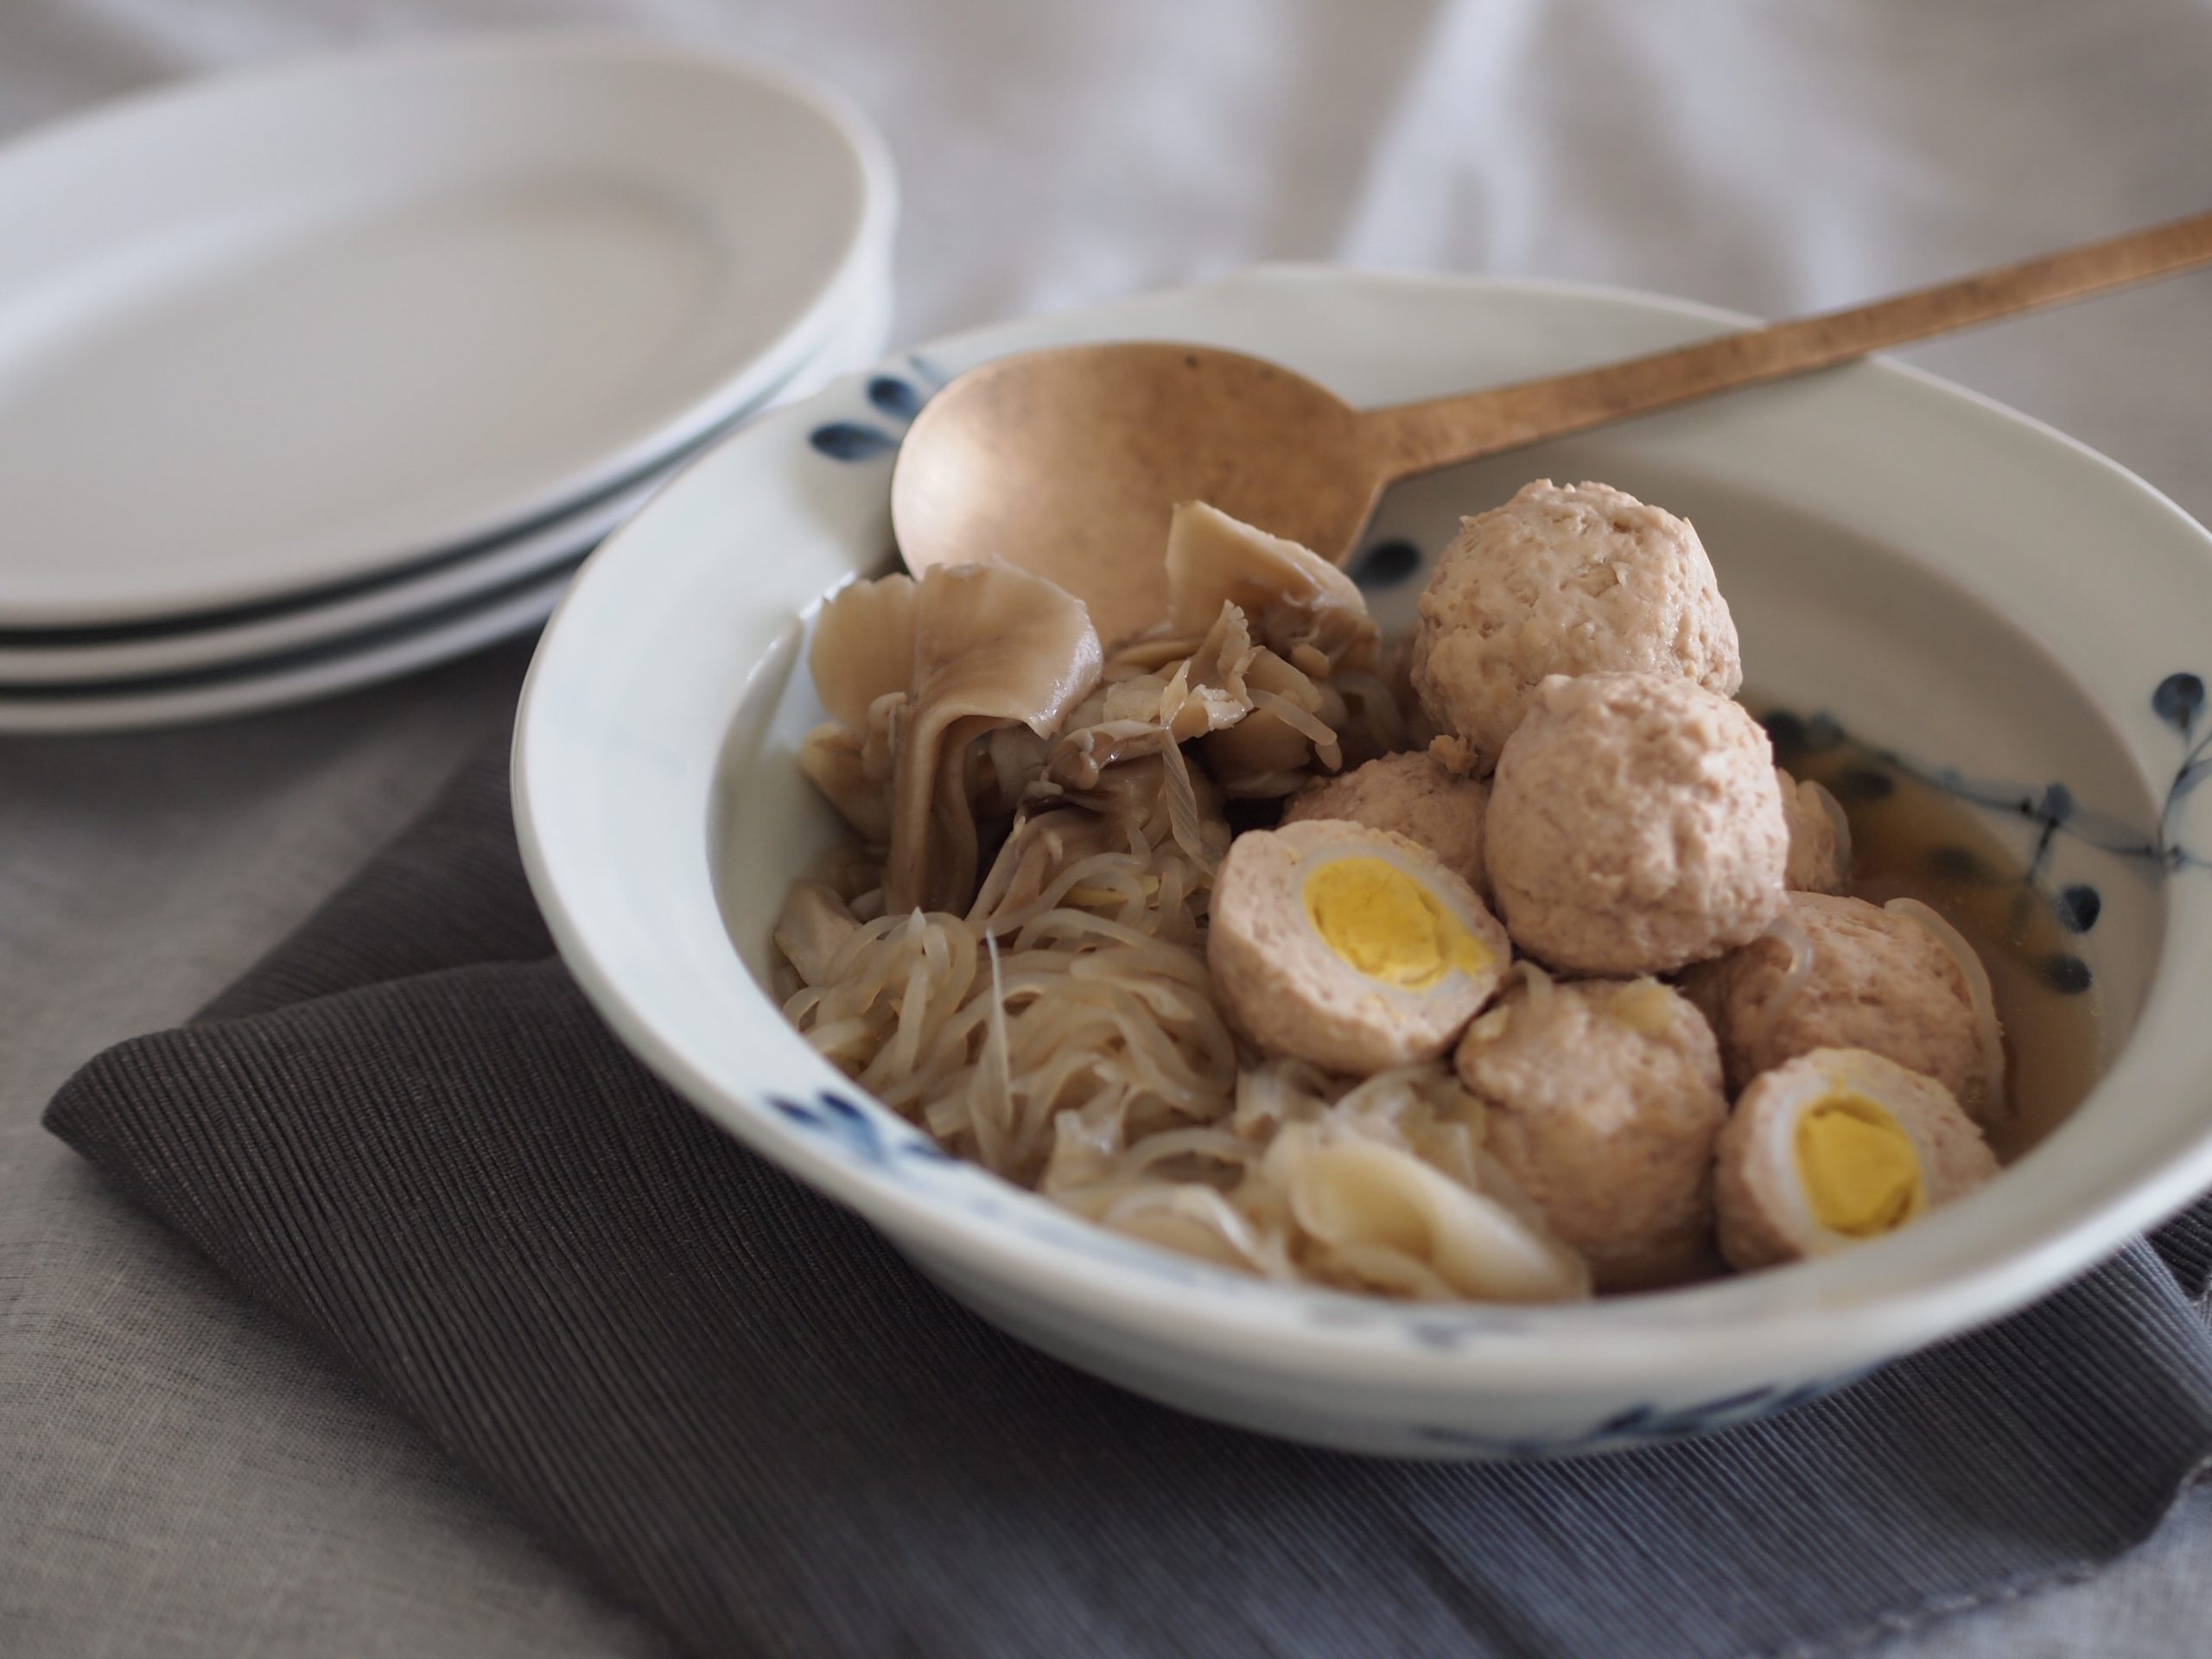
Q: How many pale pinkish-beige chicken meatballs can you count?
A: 8